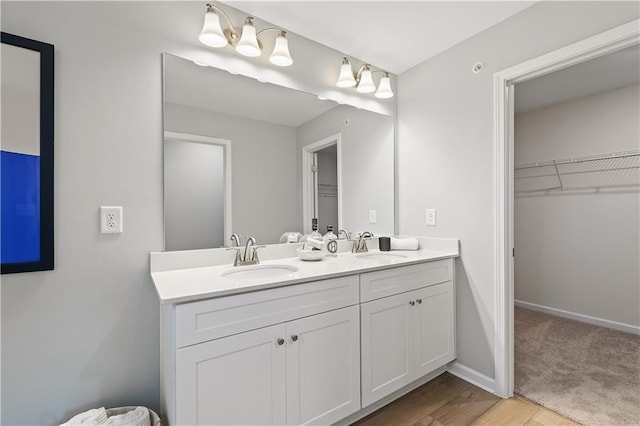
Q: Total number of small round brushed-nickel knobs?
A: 4